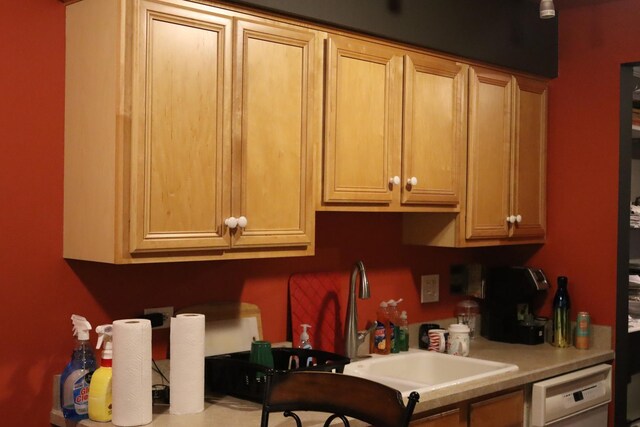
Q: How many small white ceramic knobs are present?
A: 6